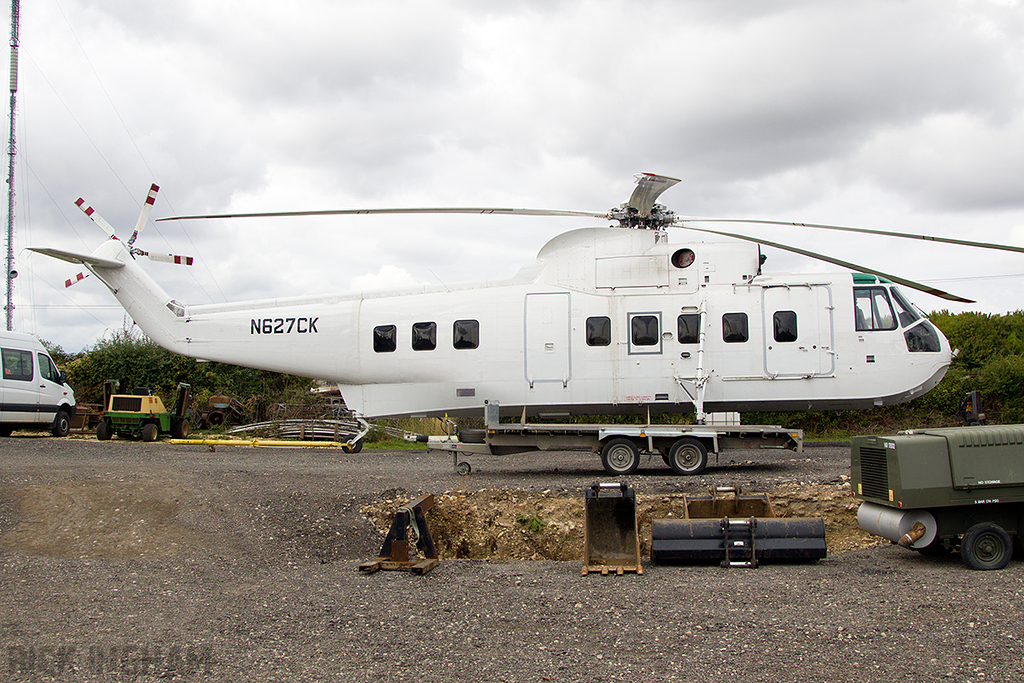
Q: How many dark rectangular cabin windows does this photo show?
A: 8